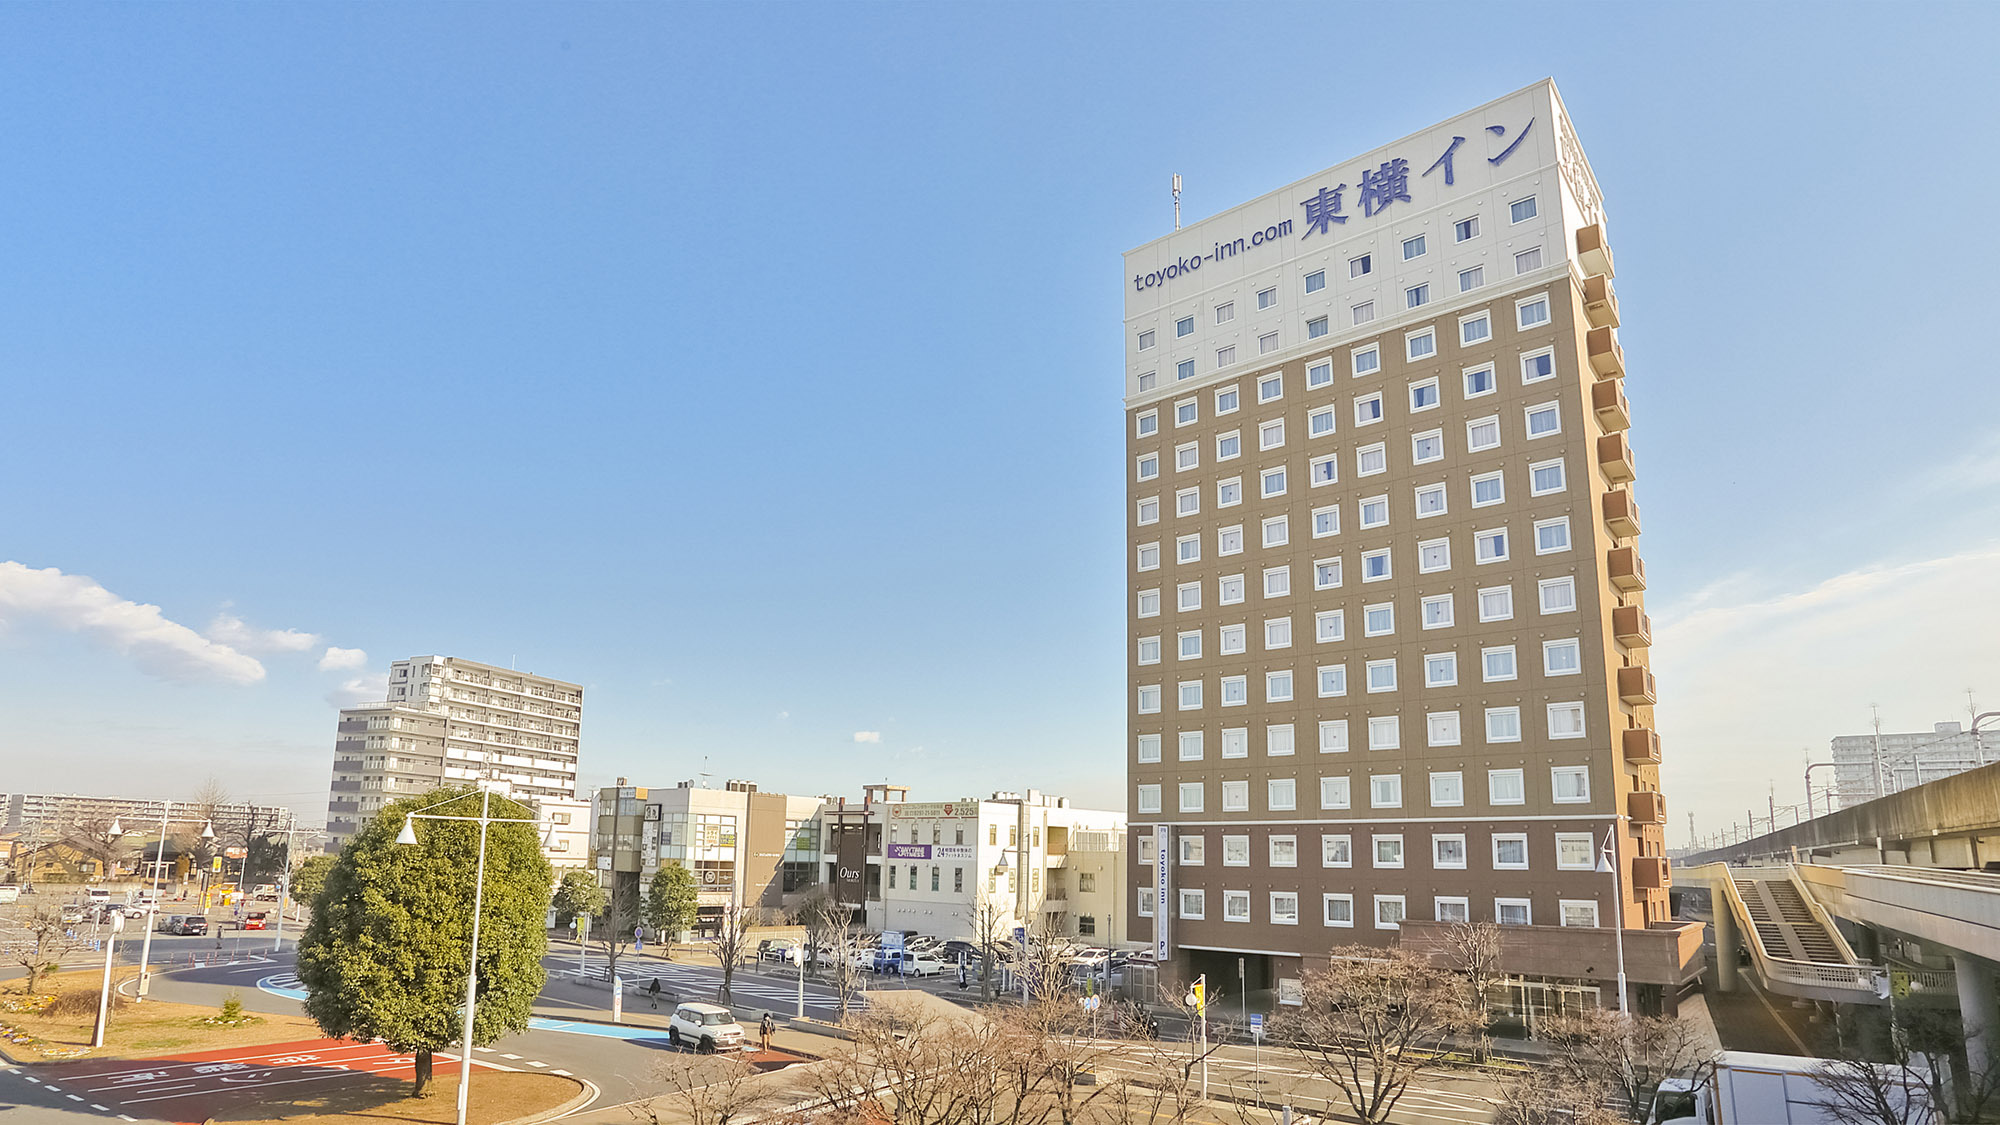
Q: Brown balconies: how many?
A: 12